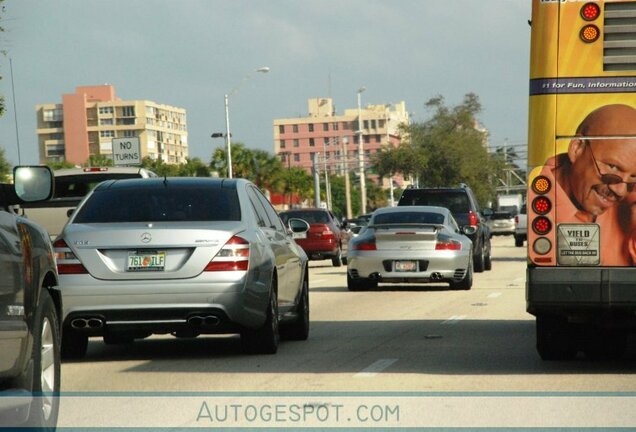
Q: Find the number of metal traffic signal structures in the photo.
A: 1